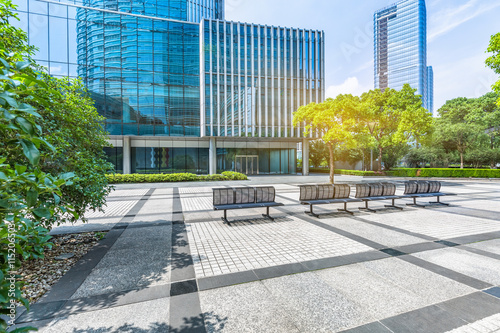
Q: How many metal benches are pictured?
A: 4